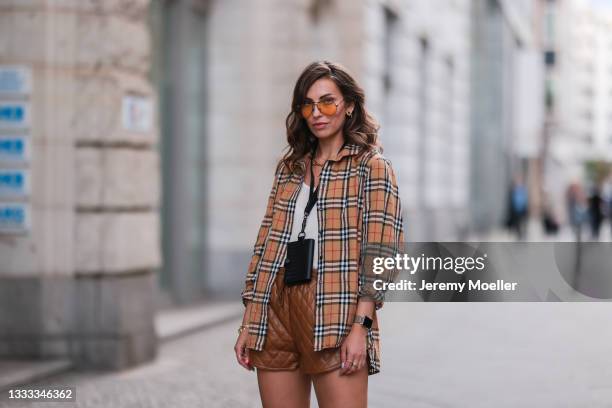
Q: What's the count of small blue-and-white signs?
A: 5